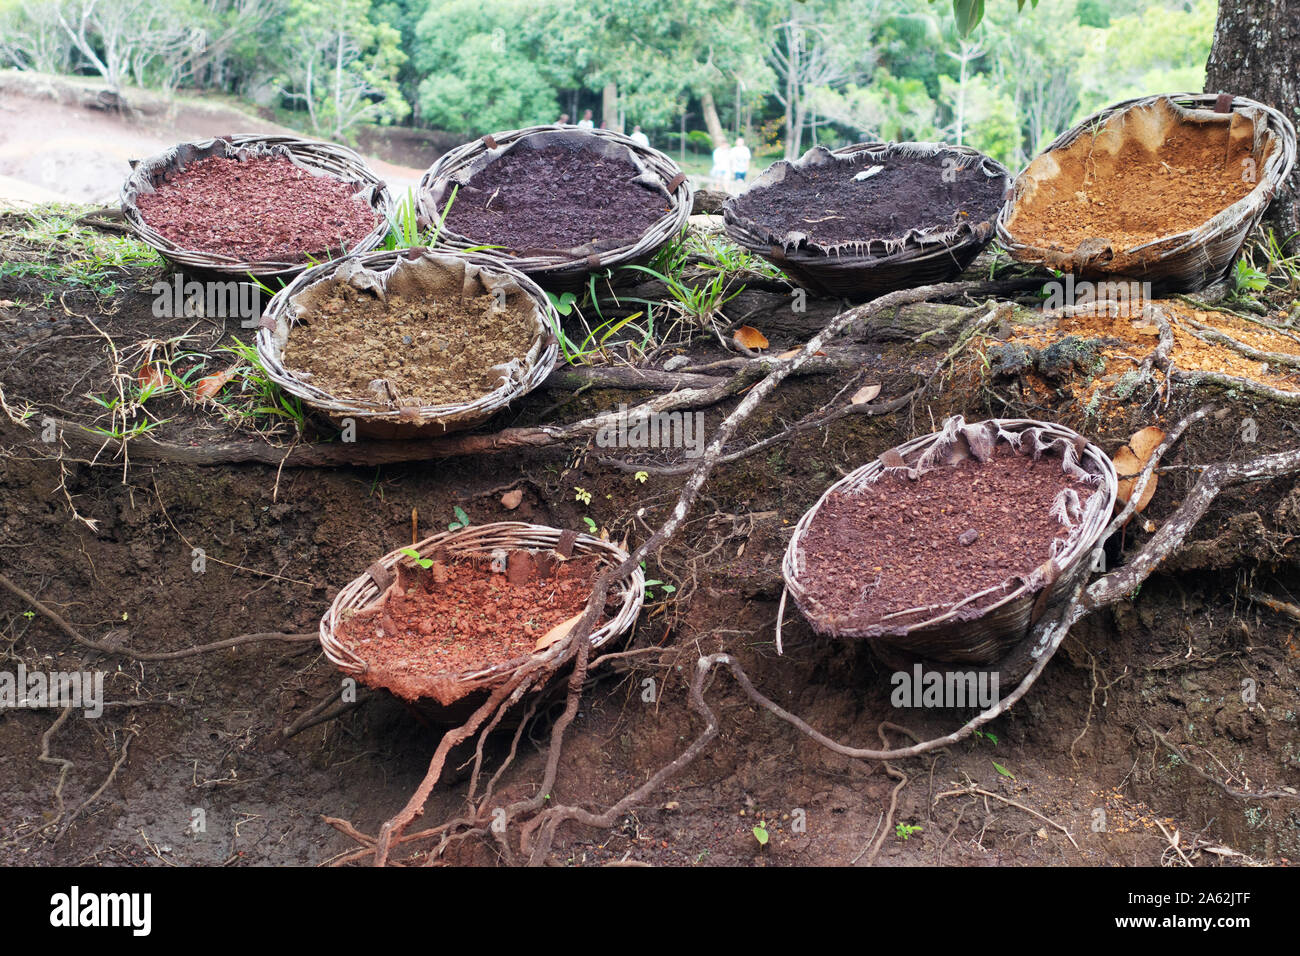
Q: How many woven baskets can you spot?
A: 7